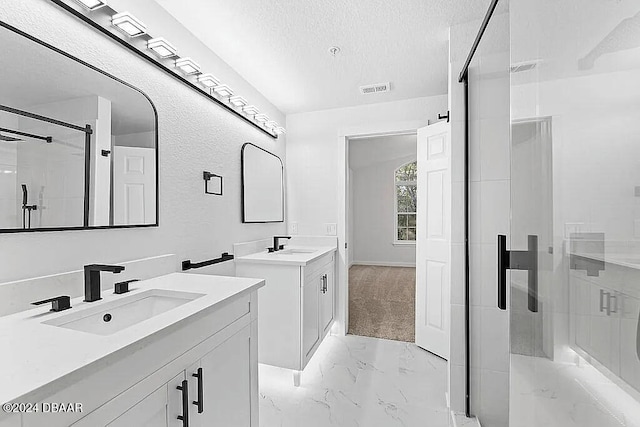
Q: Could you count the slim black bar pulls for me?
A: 4